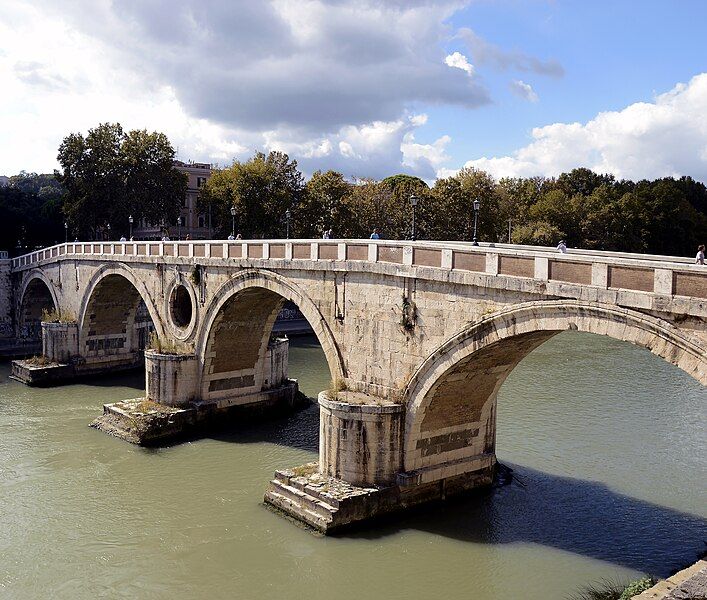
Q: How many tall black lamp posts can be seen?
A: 8